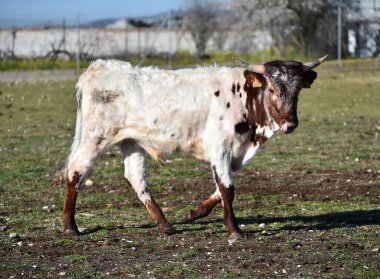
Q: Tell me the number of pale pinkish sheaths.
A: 1